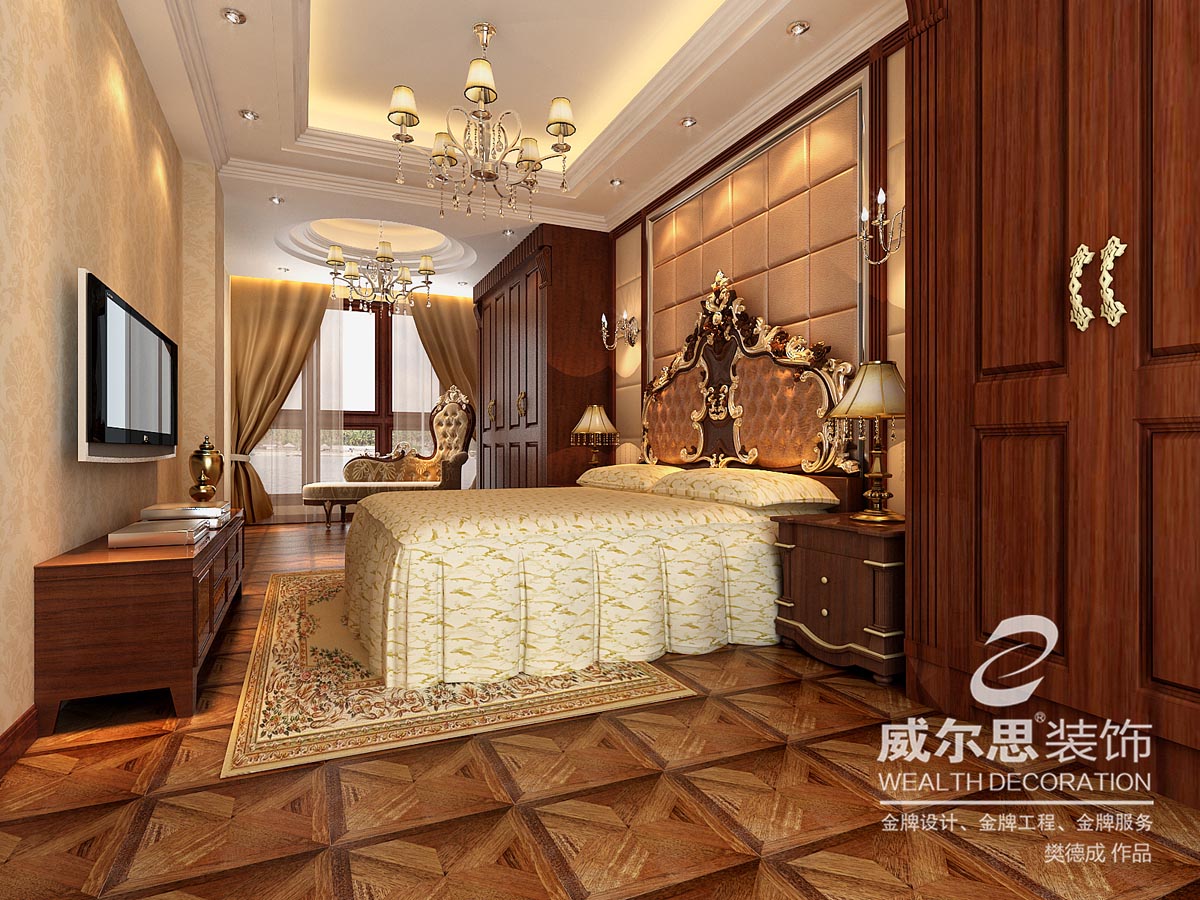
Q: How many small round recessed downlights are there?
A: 9